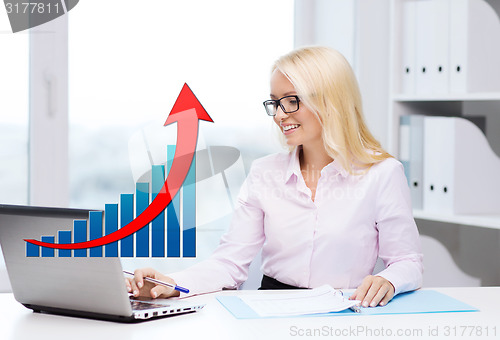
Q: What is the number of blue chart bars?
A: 11